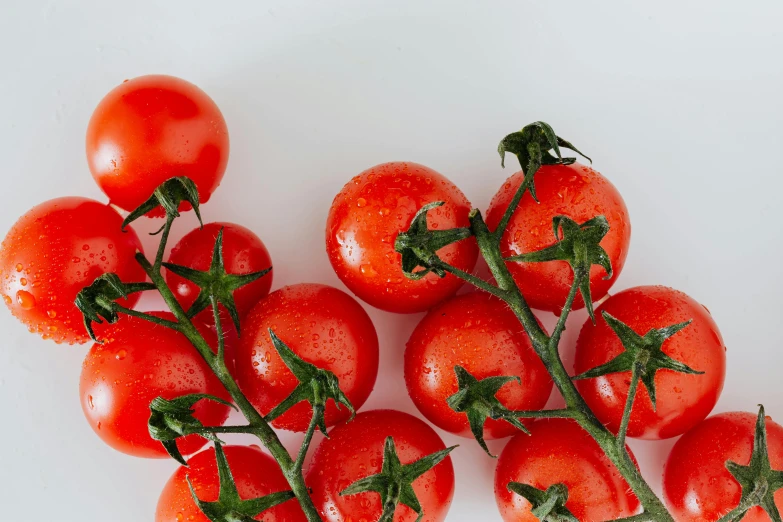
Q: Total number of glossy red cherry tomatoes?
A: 13